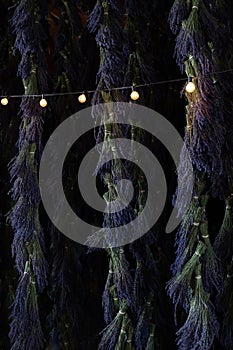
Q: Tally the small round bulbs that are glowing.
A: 5